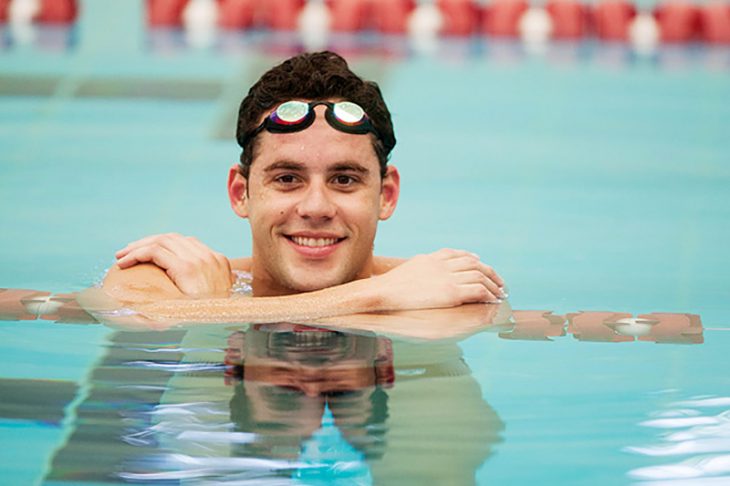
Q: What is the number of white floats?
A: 8